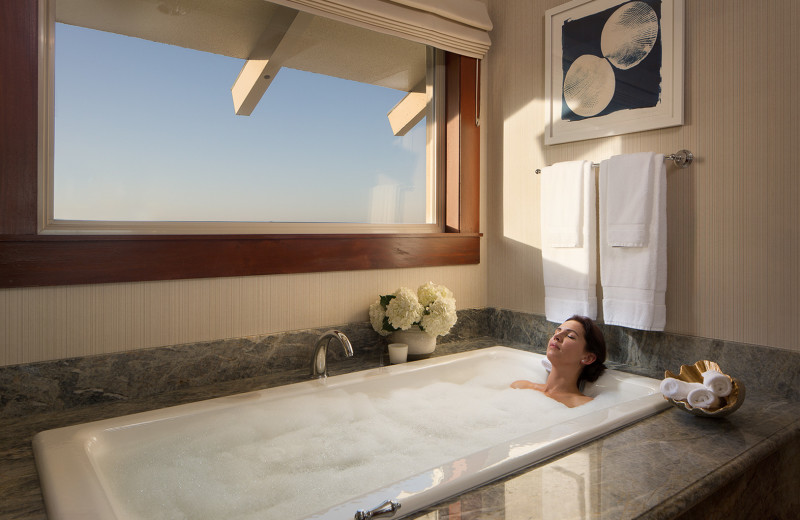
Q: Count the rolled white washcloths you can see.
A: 3